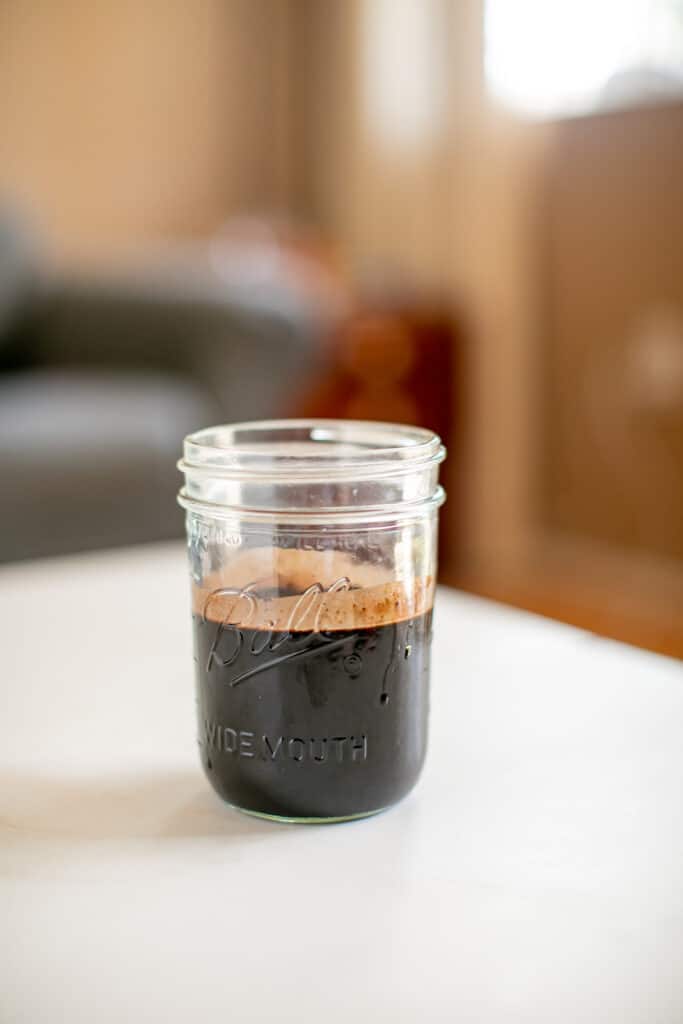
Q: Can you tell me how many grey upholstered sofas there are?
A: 1